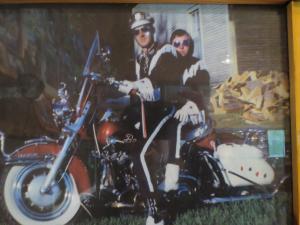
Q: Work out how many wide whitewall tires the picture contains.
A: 1